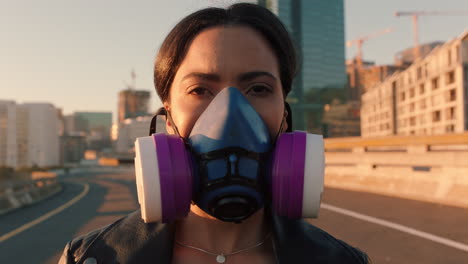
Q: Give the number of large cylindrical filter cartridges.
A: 2